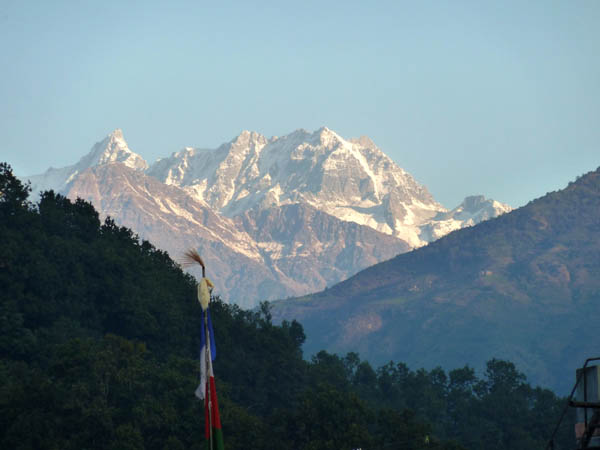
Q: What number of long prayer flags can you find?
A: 1